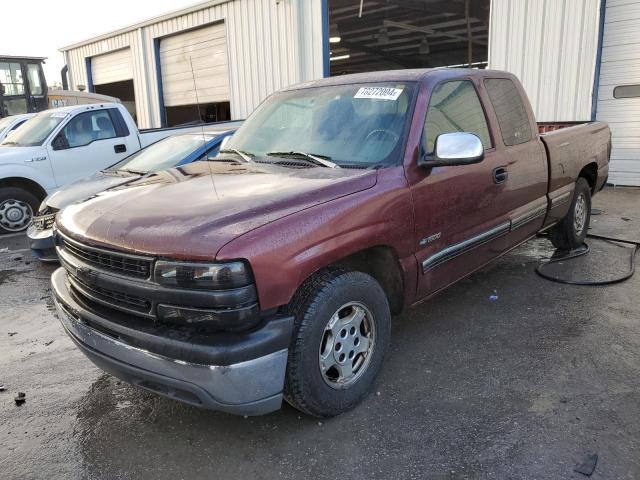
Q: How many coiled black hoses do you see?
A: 1